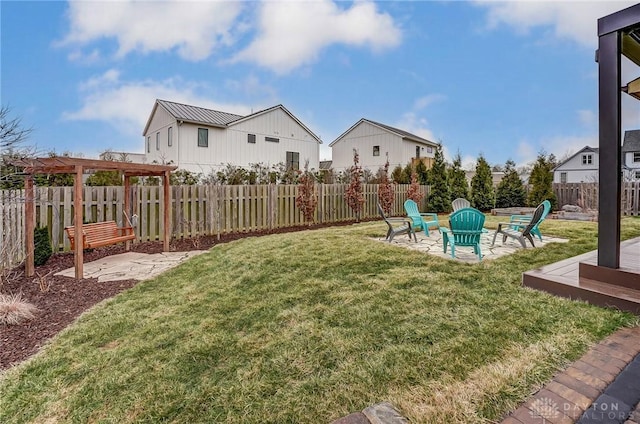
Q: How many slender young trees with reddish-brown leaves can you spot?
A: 4